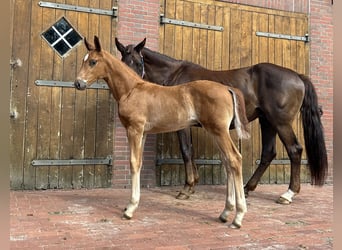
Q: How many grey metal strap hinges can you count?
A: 7